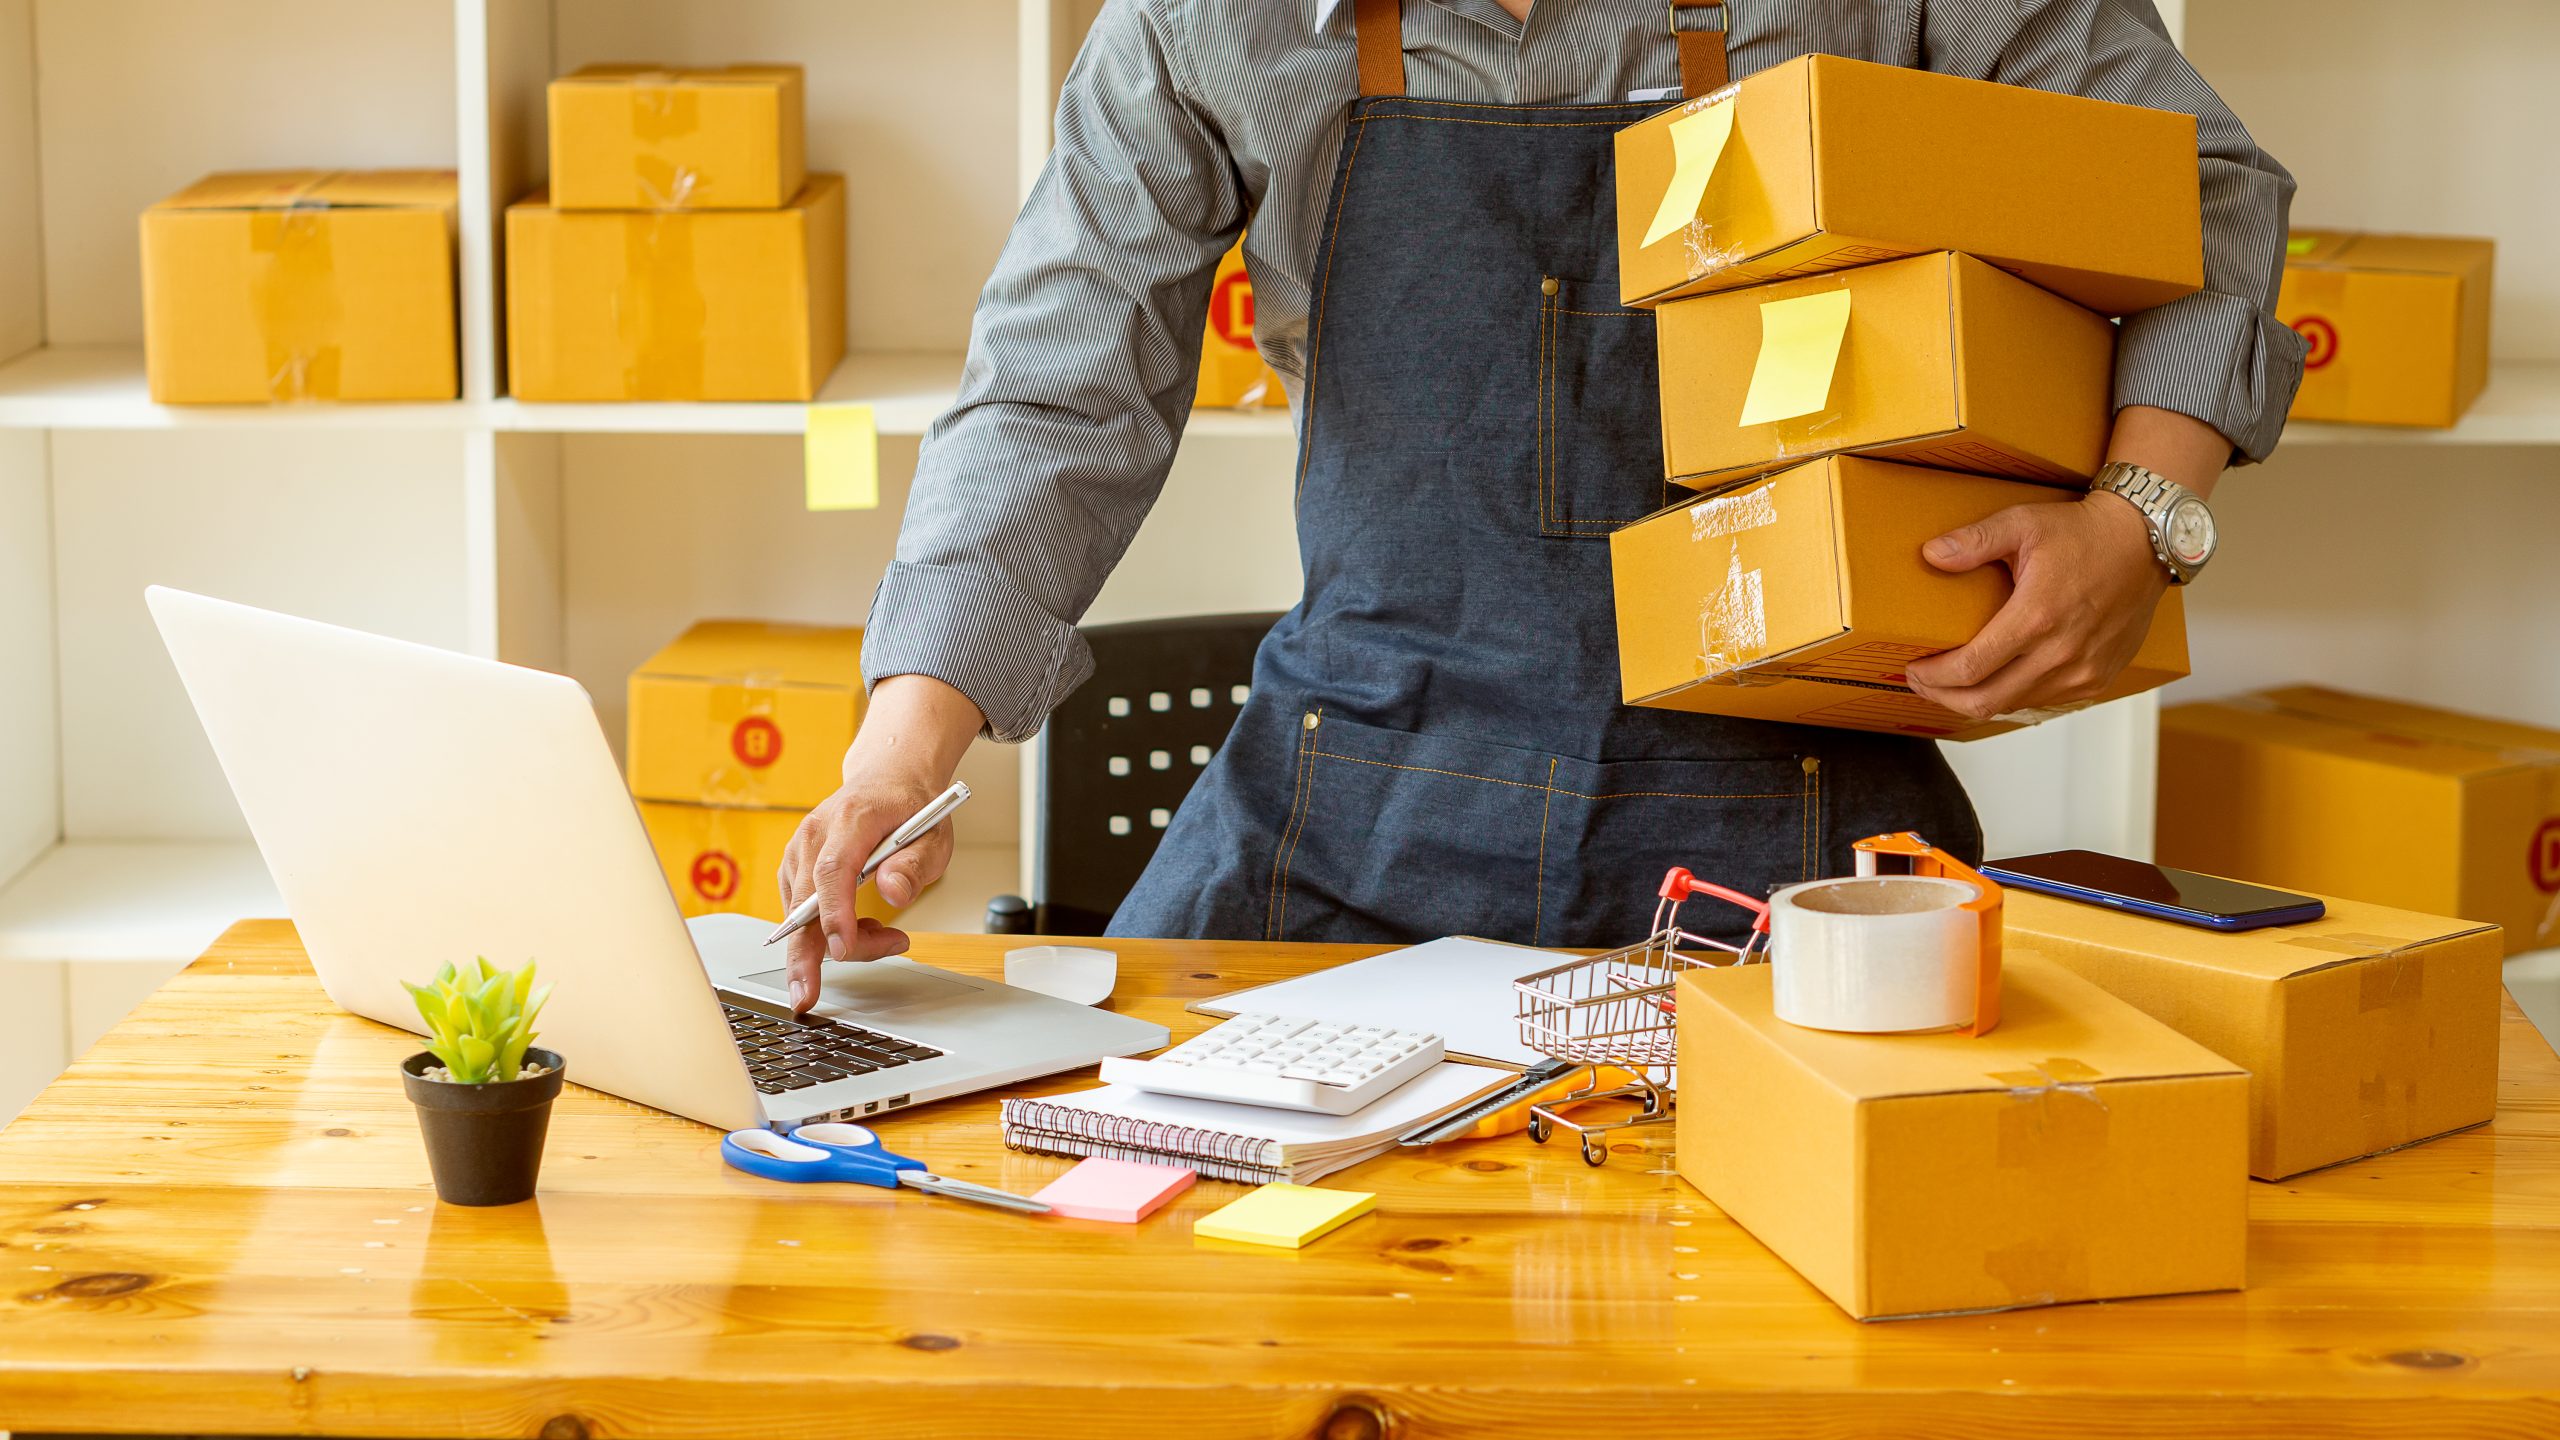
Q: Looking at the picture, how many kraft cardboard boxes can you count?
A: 13